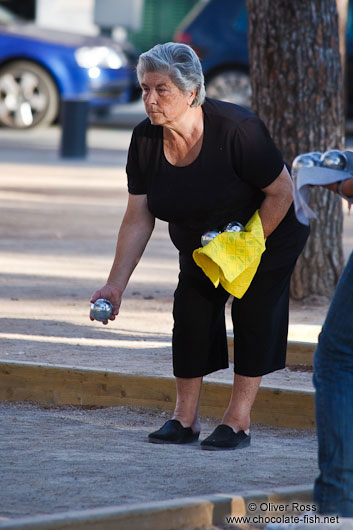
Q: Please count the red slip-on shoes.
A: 0